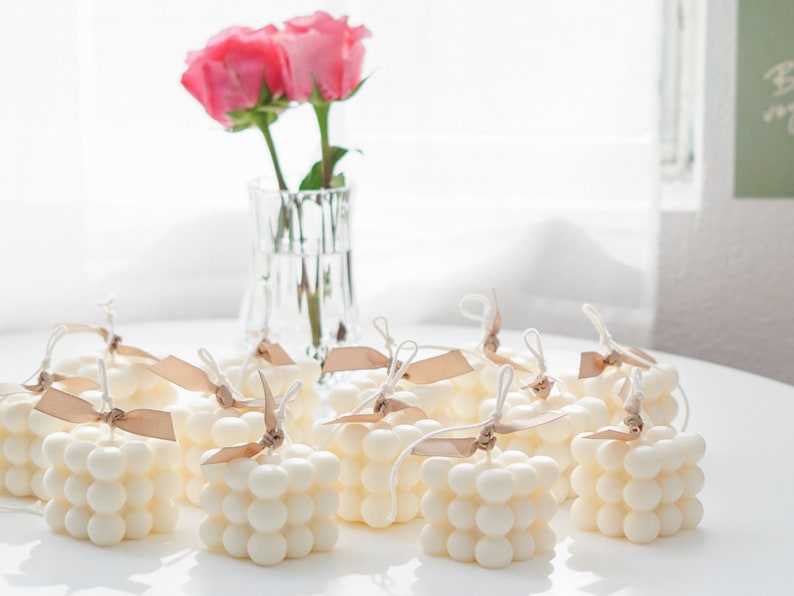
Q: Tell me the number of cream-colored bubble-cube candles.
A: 13